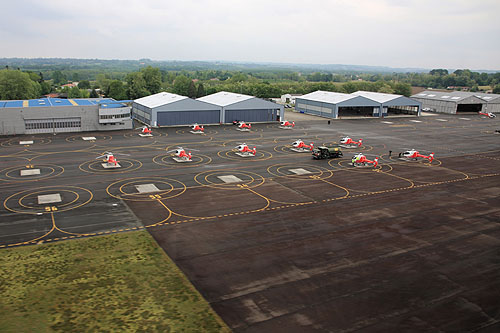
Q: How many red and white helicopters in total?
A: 12